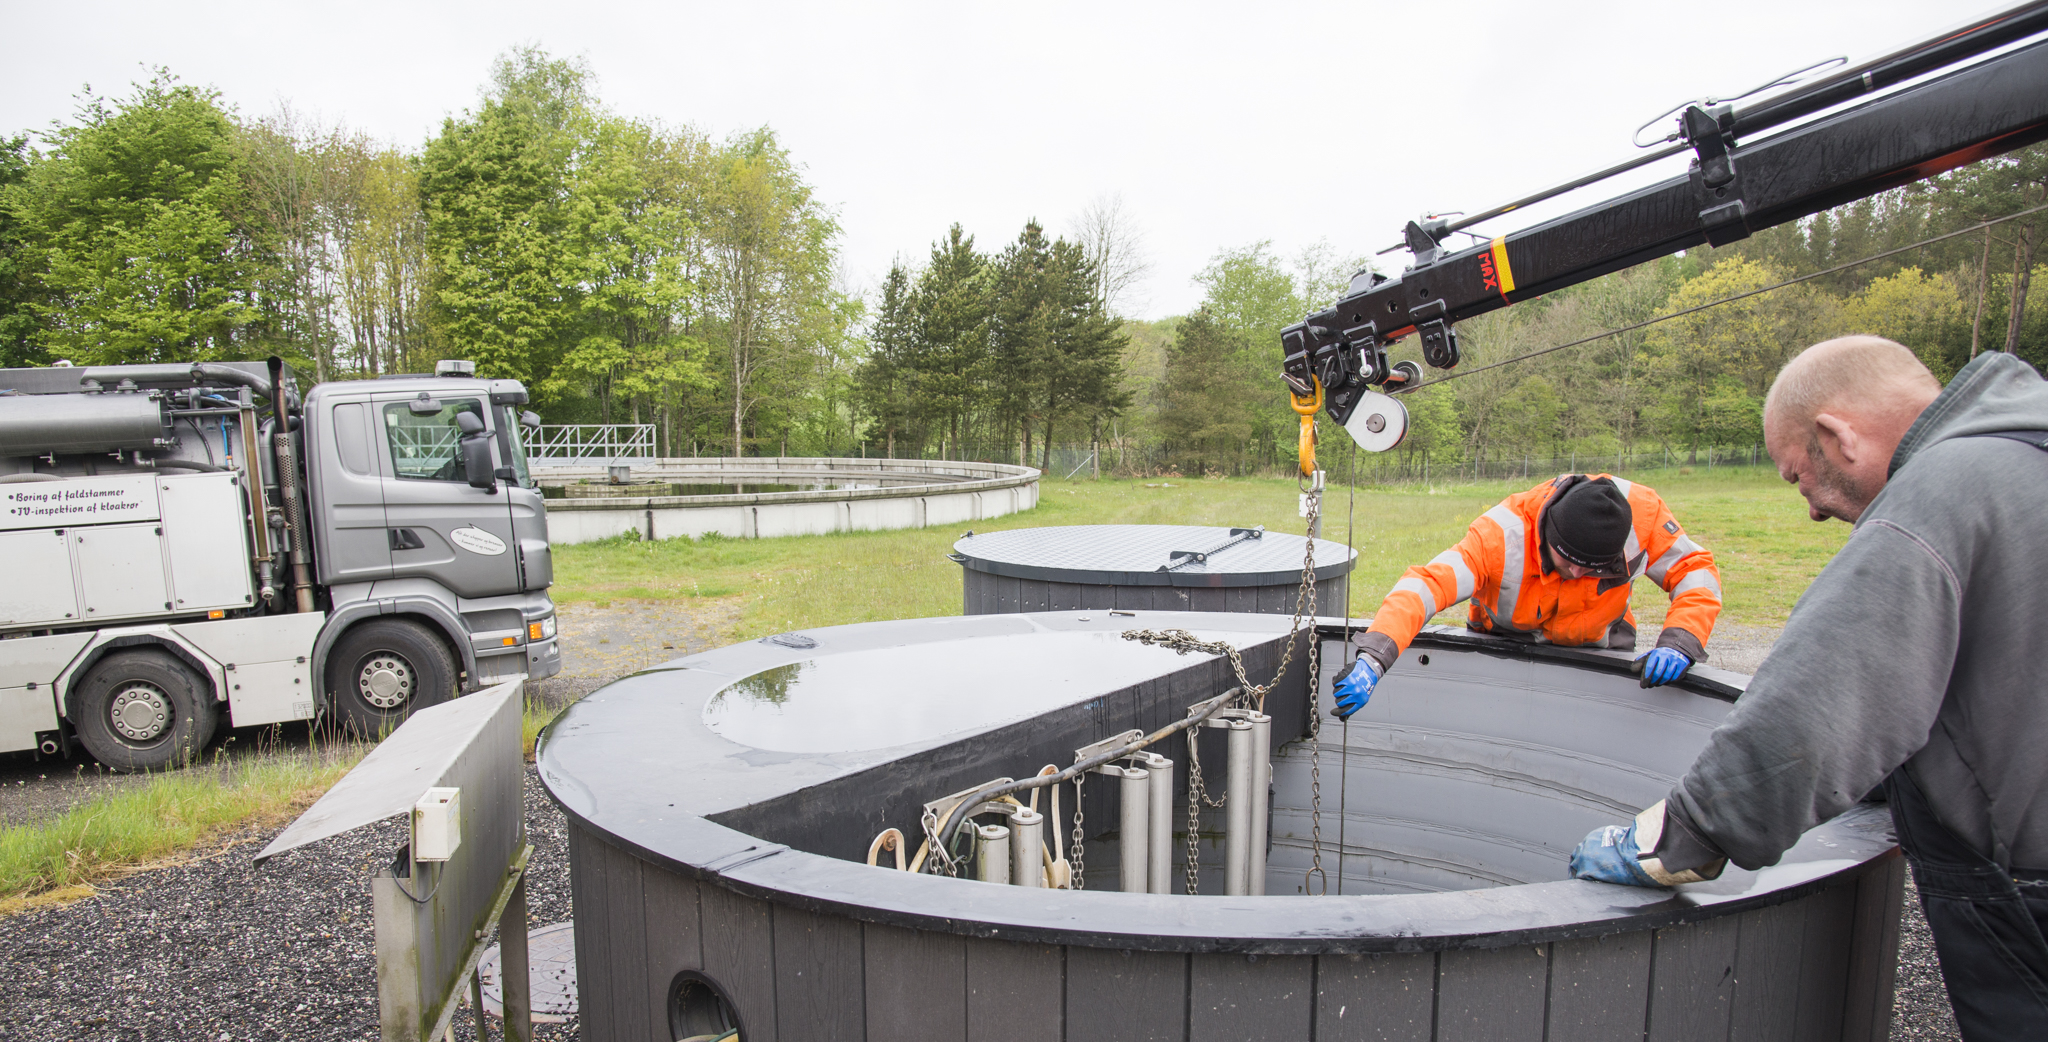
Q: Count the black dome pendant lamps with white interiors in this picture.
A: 0